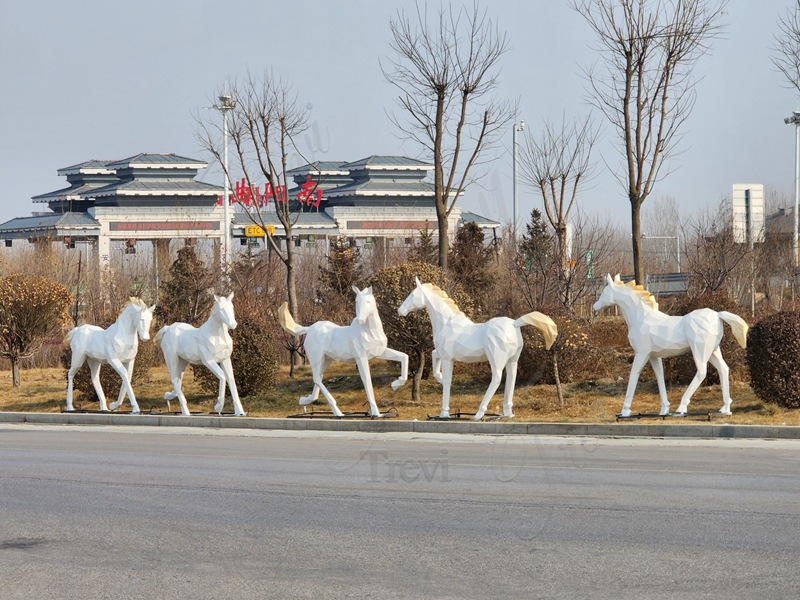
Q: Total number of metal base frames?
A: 5